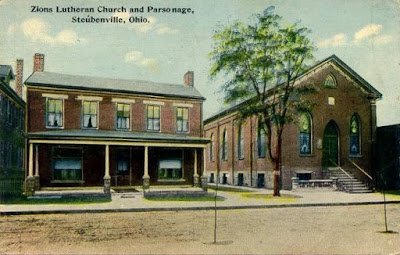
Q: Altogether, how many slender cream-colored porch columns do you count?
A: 6